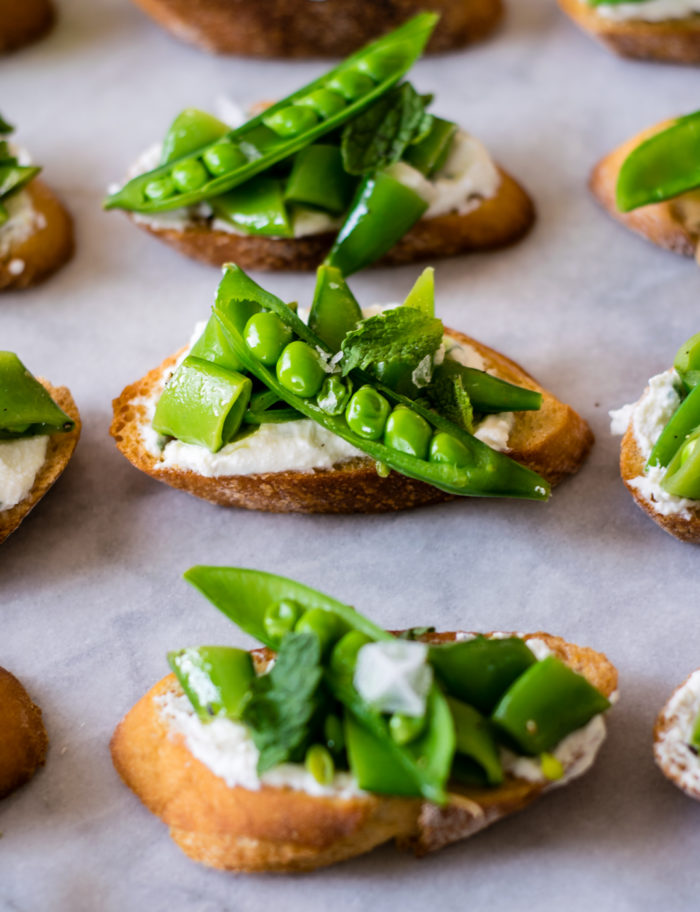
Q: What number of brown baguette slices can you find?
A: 12